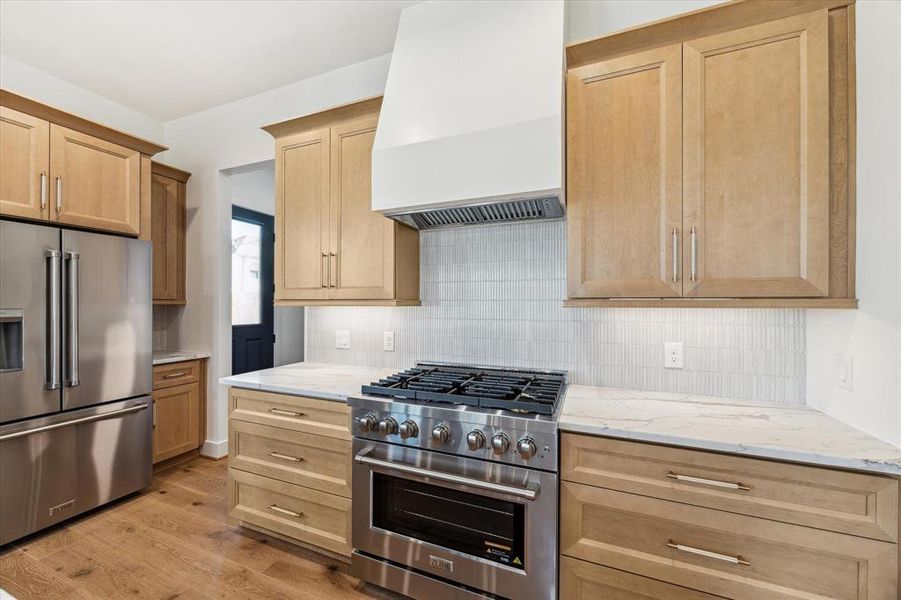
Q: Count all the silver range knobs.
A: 7